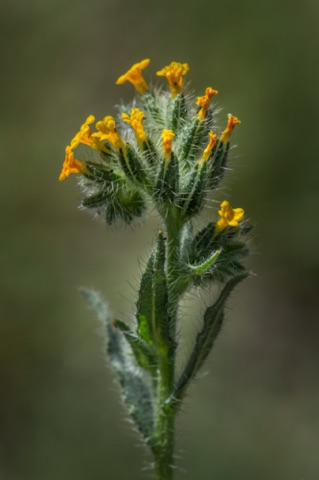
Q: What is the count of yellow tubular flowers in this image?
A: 11